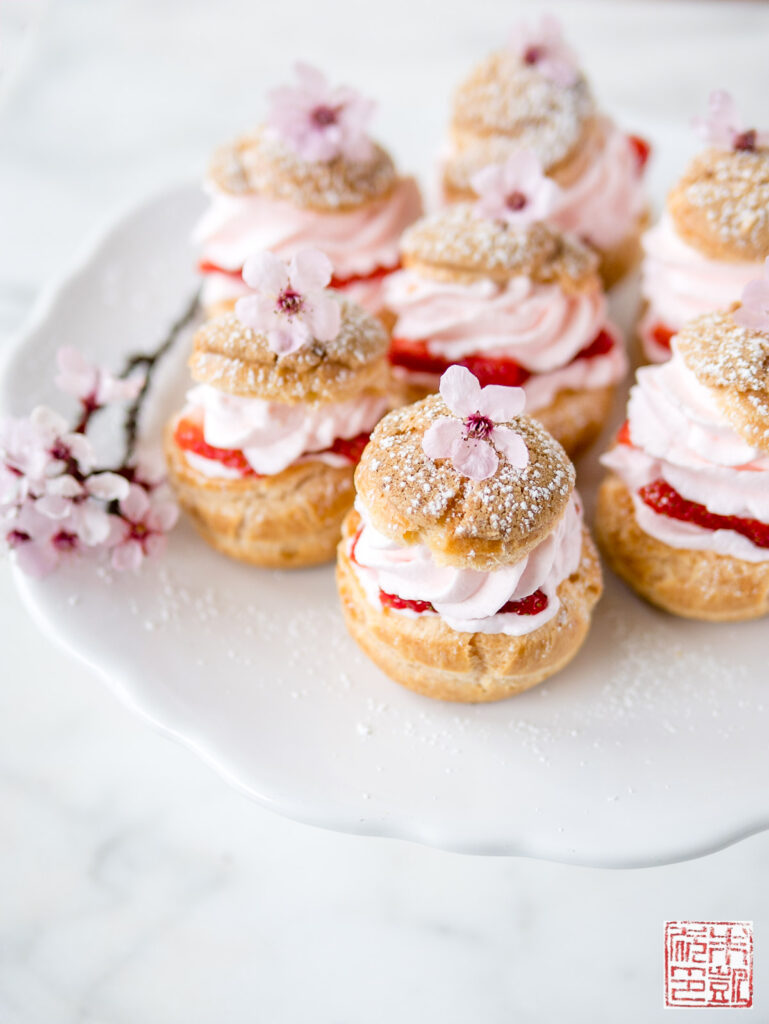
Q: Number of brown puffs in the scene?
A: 7